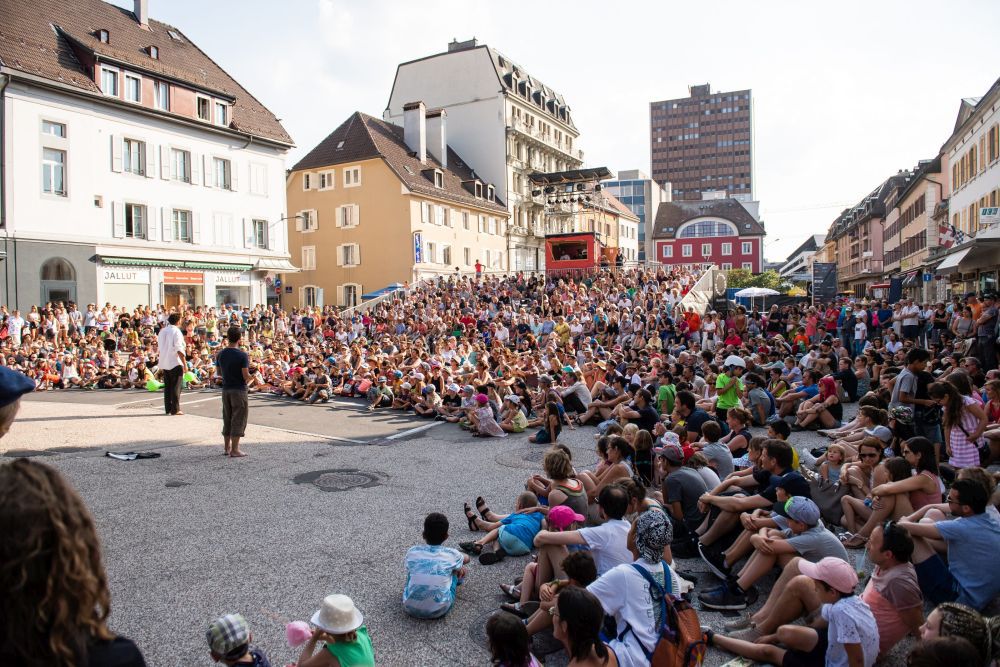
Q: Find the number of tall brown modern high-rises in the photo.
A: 1